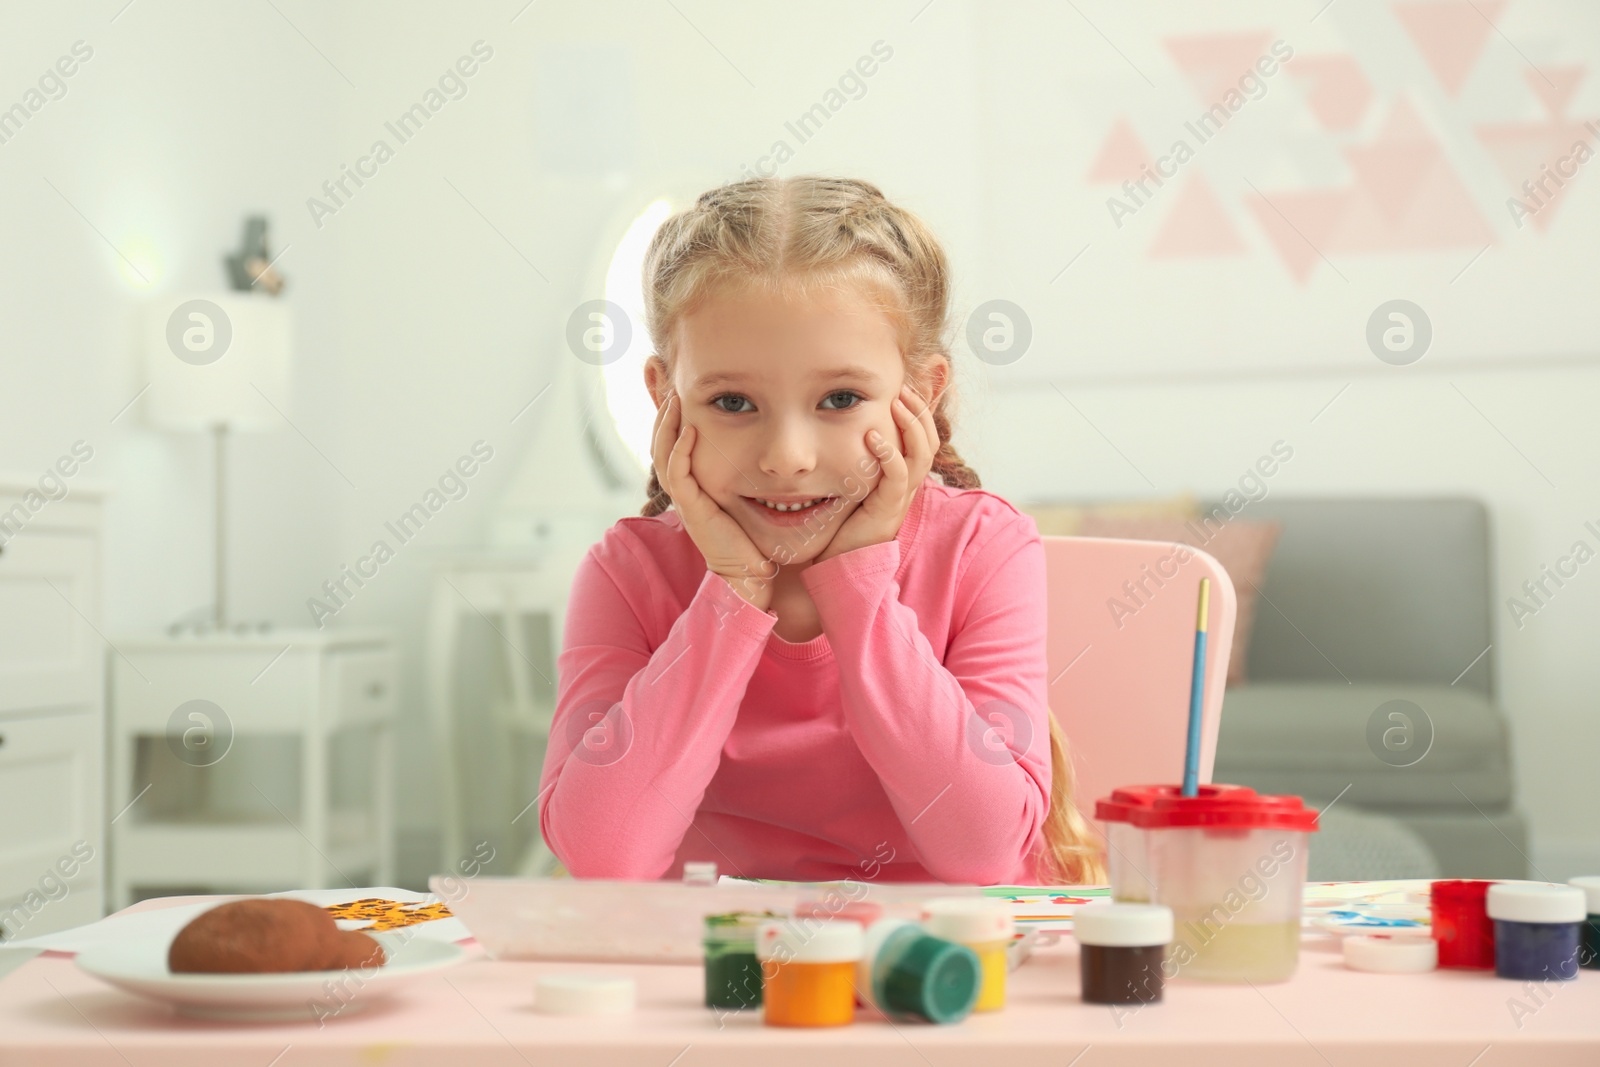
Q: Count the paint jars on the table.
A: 9